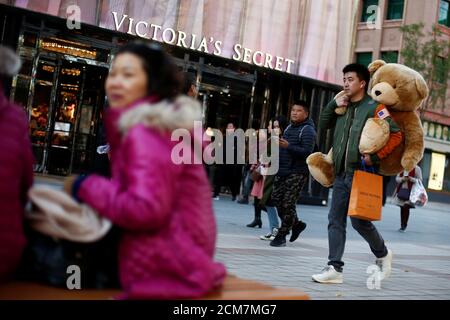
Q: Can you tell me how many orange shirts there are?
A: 0